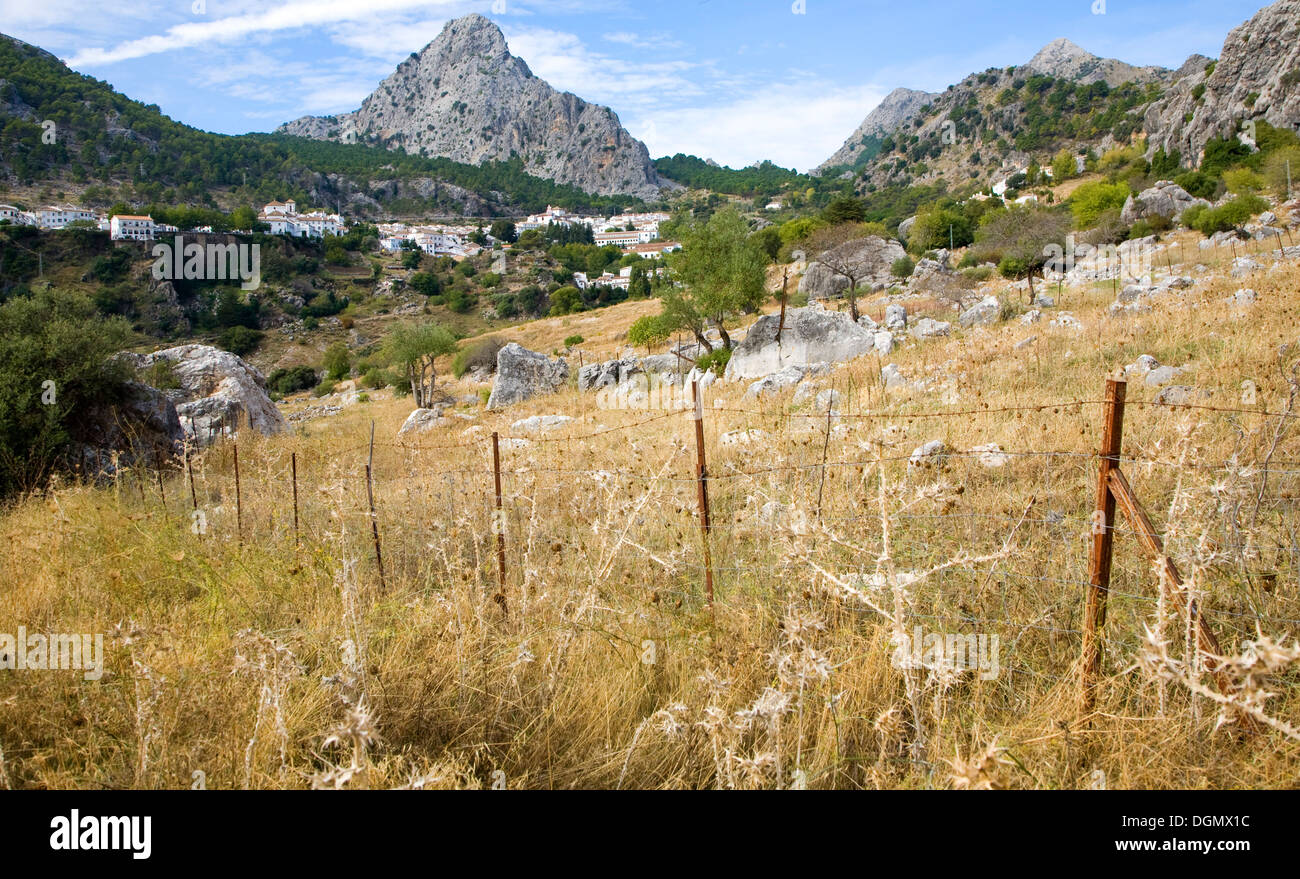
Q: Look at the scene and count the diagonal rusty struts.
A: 1